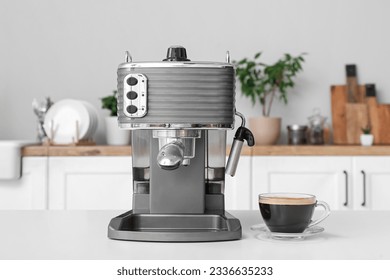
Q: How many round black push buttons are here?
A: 3